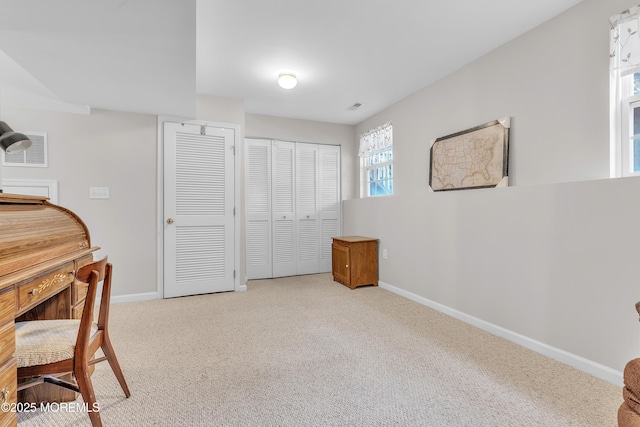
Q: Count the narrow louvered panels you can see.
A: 4